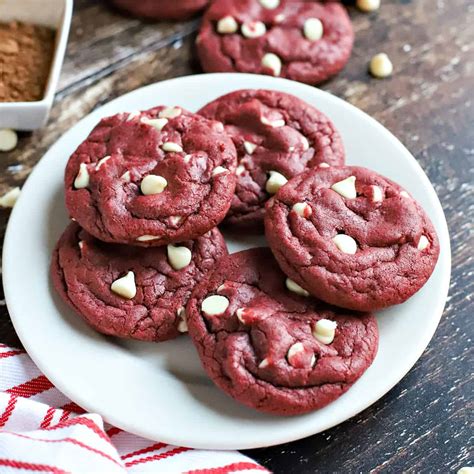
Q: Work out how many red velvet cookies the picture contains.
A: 7